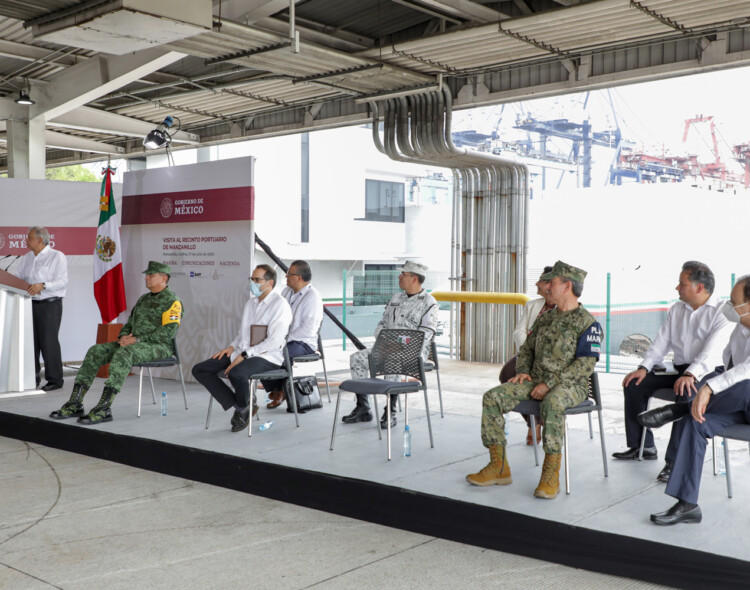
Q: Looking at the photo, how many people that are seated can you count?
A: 8